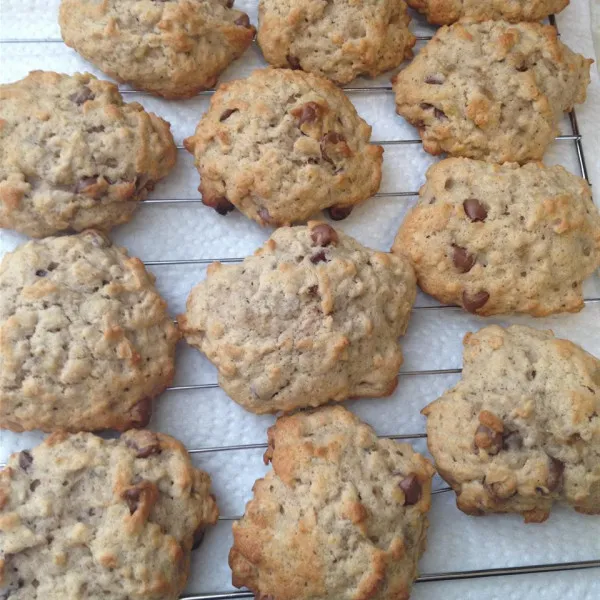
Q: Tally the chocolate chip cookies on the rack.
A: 12